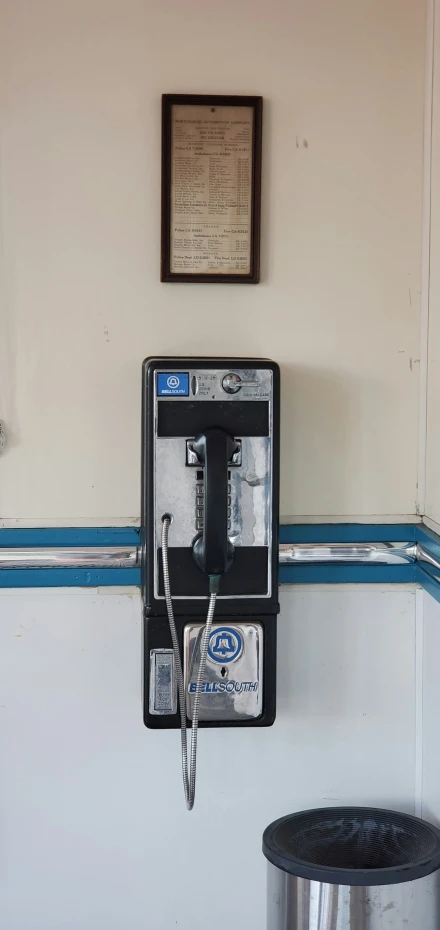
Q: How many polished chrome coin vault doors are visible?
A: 1